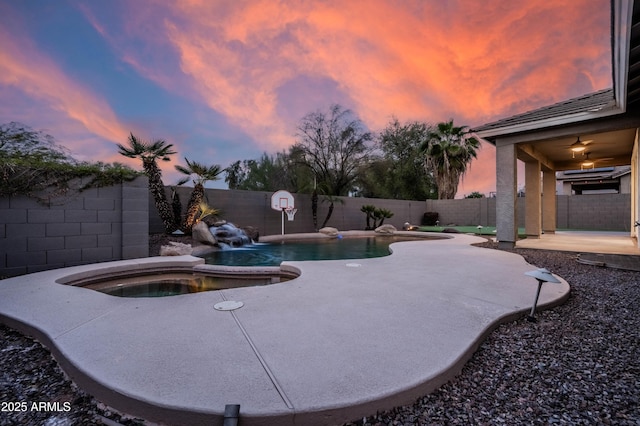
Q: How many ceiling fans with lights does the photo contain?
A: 2